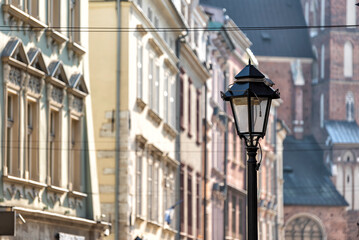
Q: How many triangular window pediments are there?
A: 4